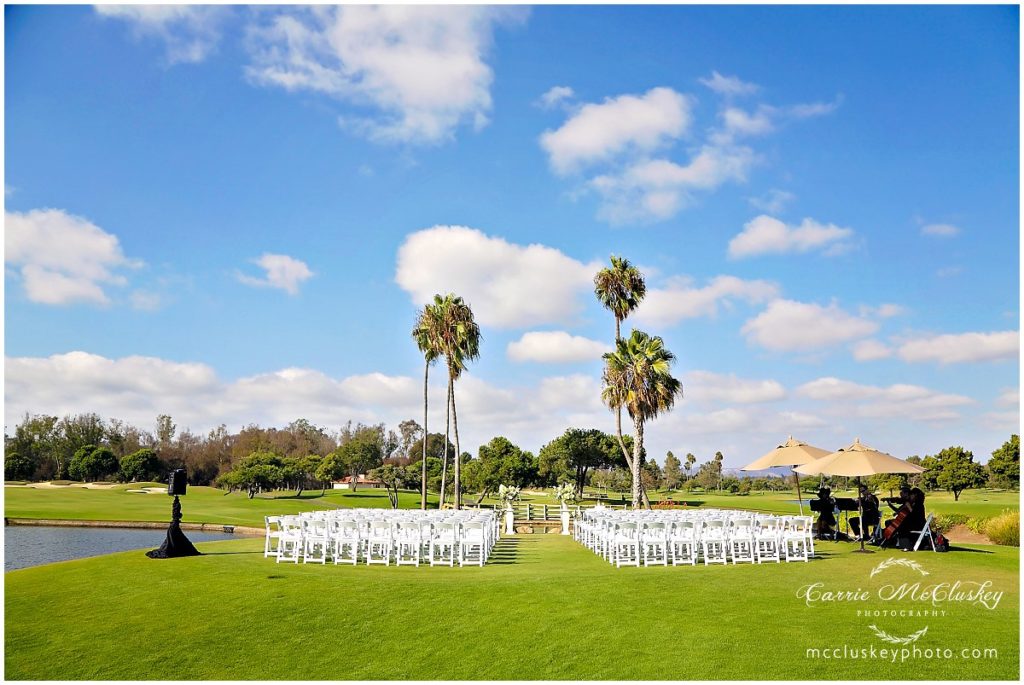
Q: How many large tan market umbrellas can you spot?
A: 2